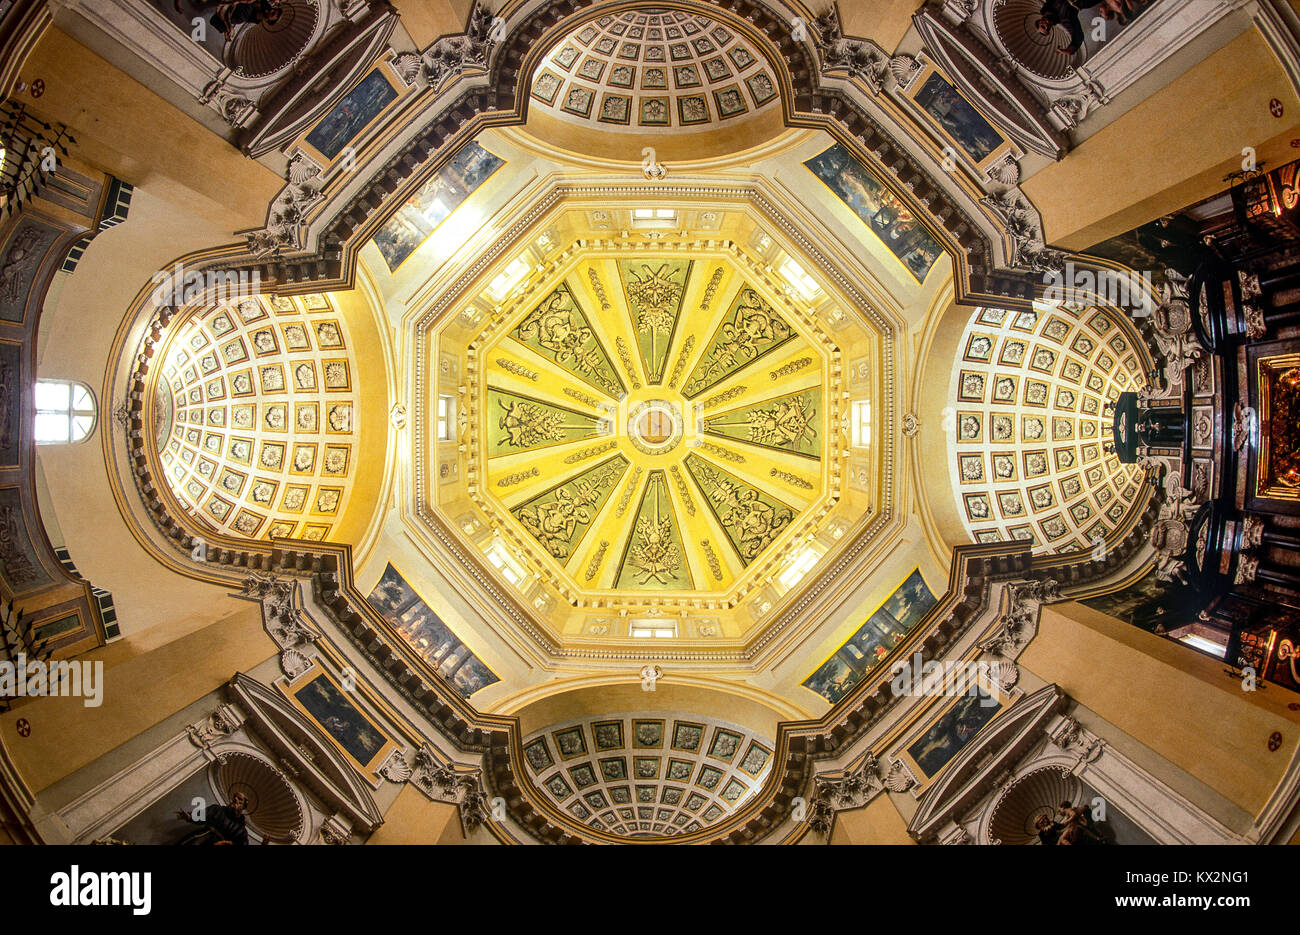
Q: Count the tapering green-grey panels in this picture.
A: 8